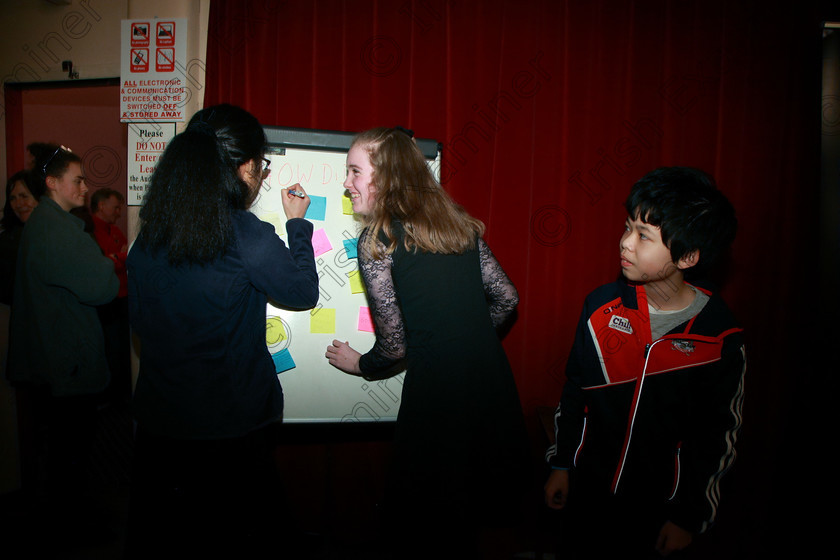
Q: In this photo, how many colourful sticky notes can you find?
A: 10